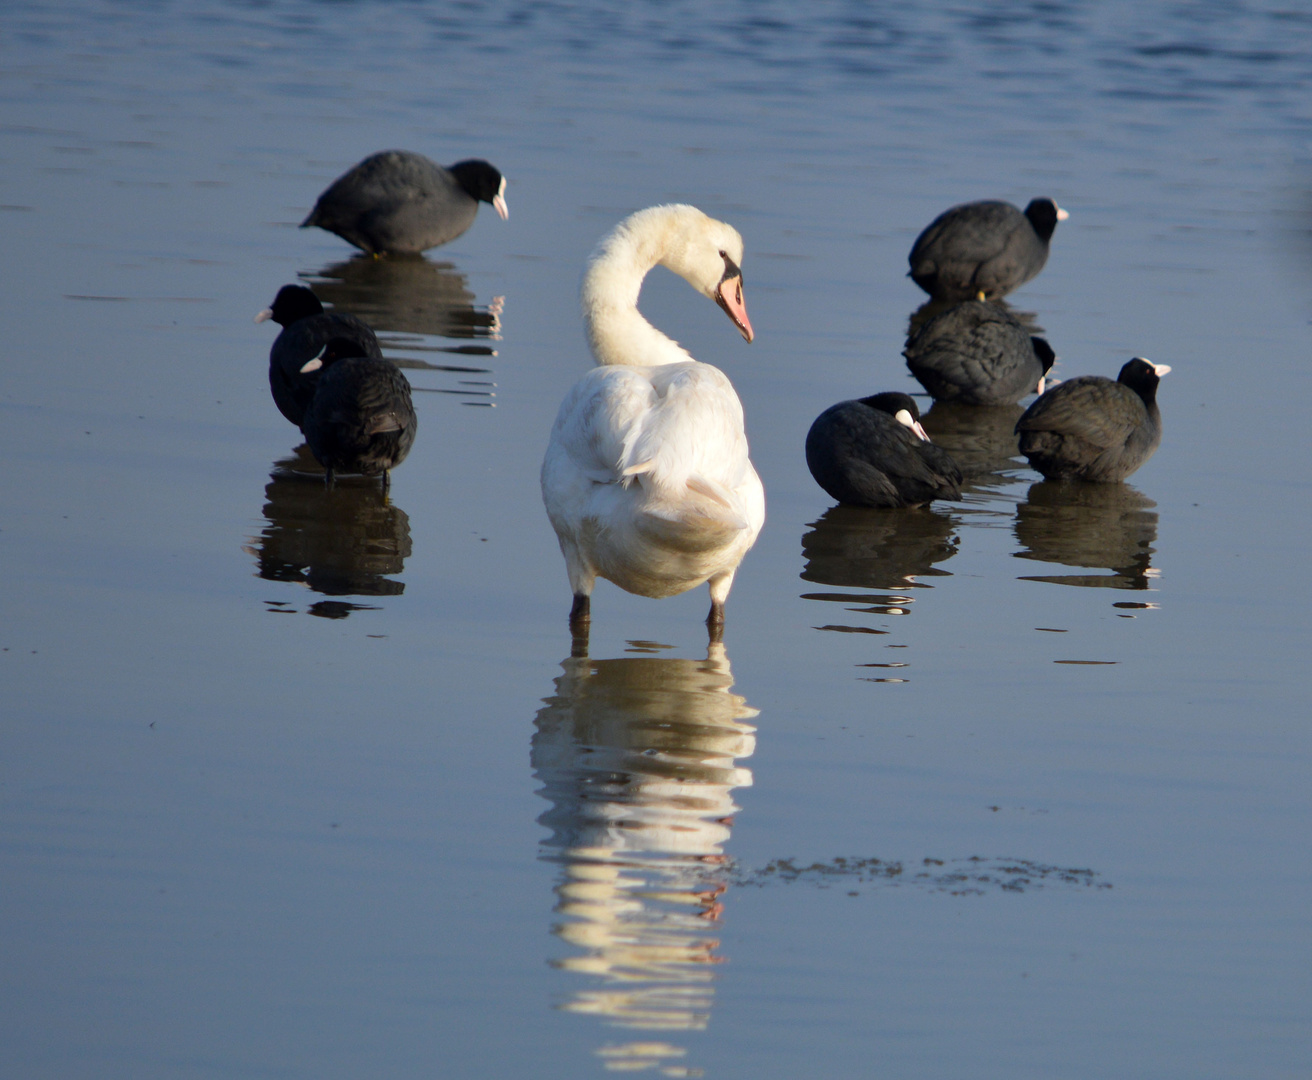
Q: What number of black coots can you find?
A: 7